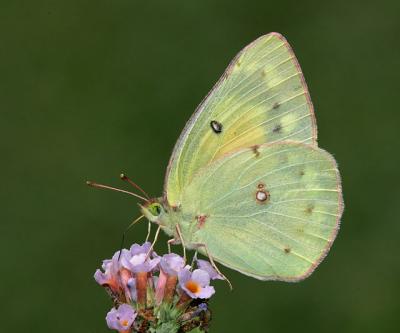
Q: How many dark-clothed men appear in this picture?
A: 0